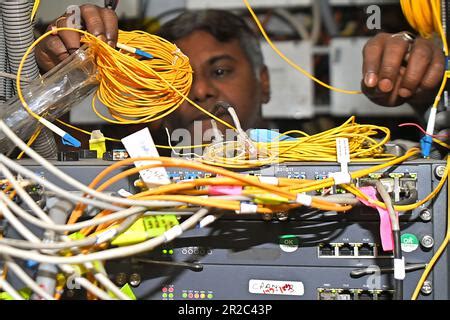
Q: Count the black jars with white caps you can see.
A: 0